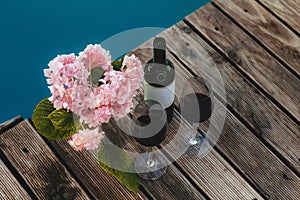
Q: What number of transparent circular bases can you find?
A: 2